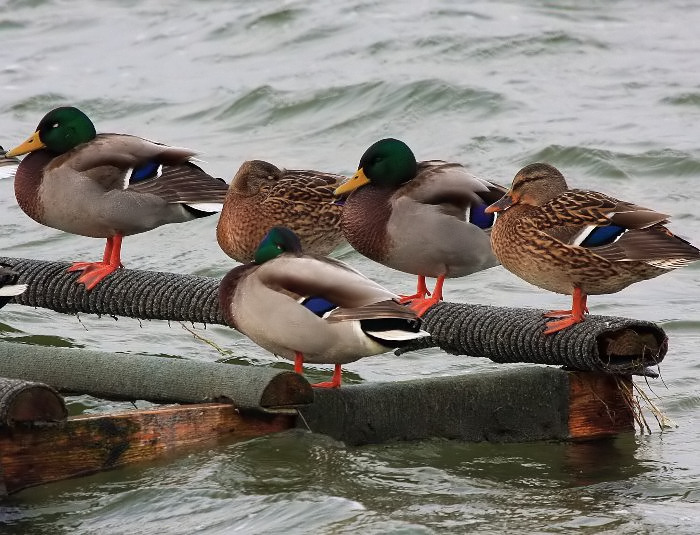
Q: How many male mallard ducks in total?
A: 3